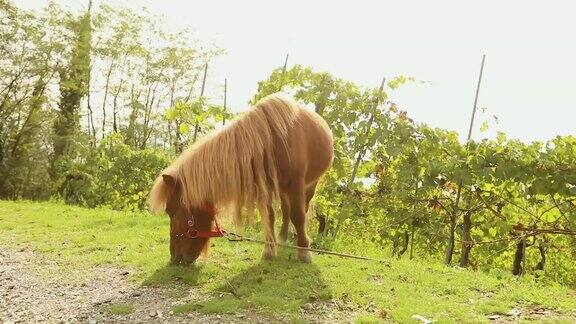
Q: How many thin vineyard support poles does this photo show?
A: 5